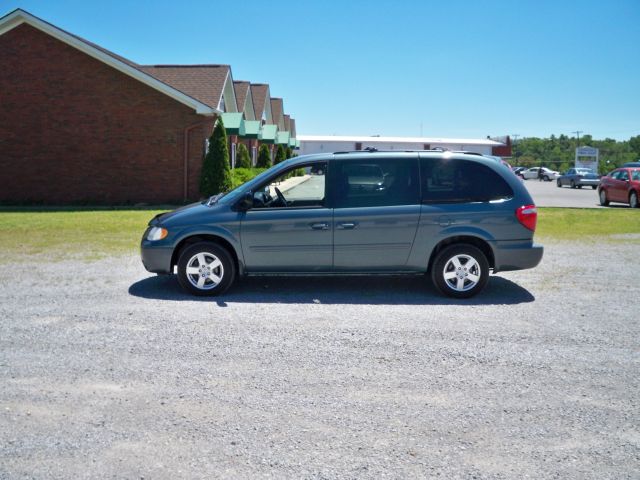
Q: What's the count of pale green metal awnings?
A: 6